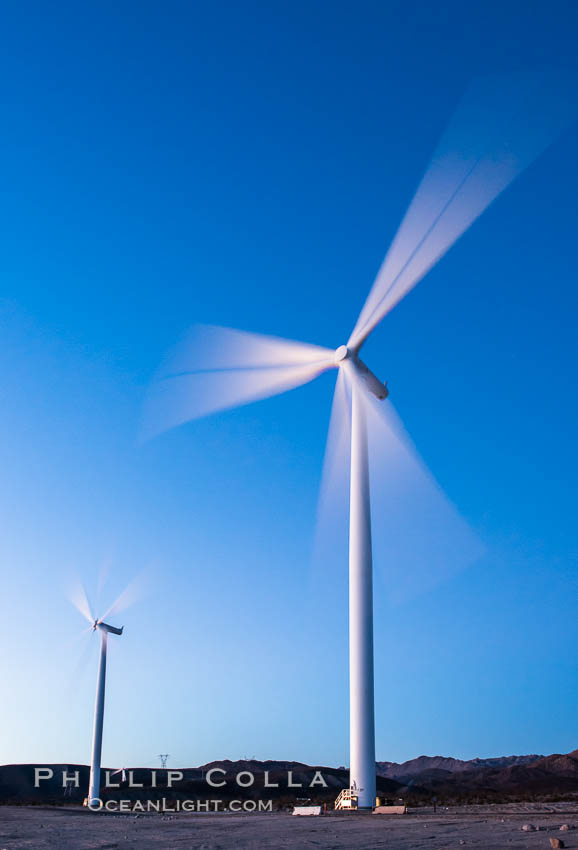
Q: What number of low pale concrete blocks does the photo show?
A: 2